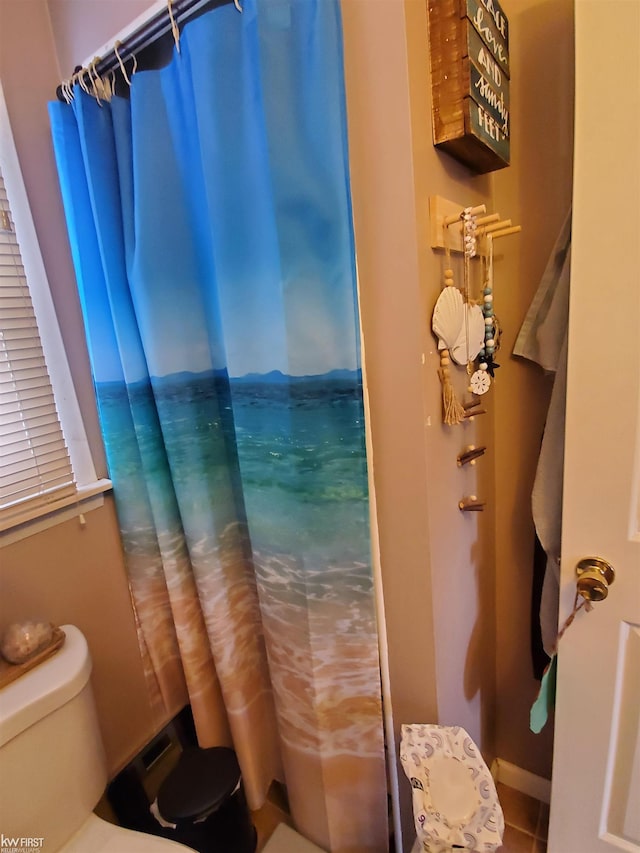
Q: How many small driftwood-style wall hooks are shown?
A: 3